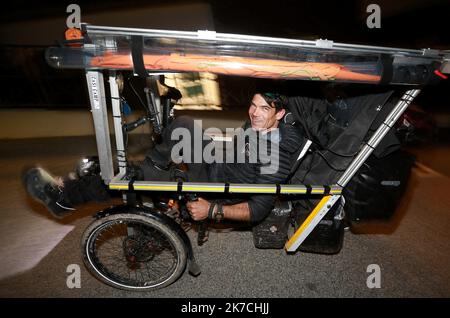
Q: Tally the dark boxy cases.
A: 3